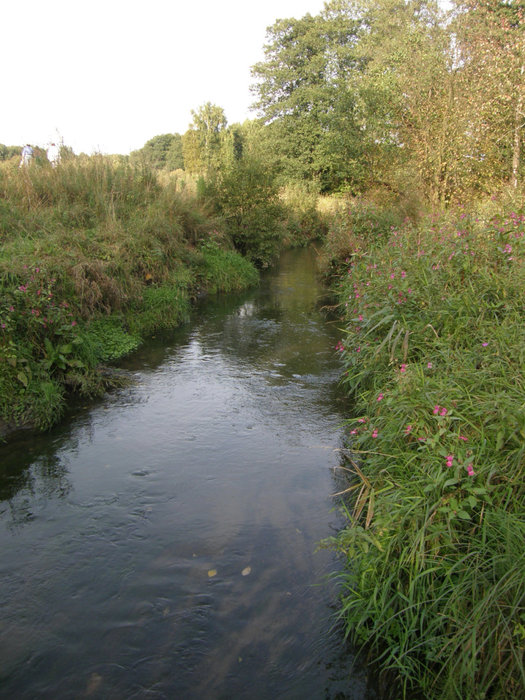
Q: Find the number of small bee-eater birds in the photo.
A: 0